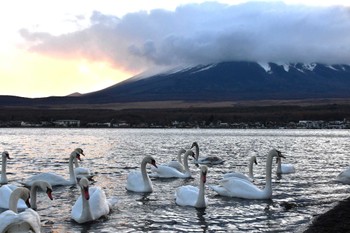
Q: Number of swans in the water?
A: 15